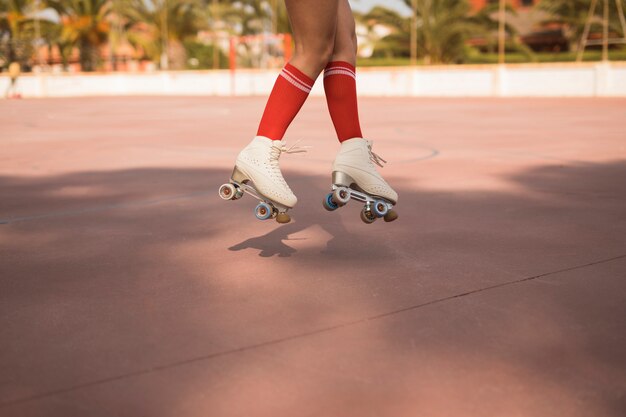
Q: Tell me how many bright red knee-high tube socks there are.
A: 2